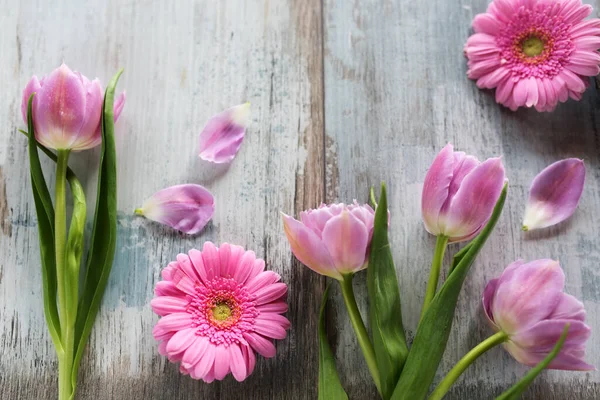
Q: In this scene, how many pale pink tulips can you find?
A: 4